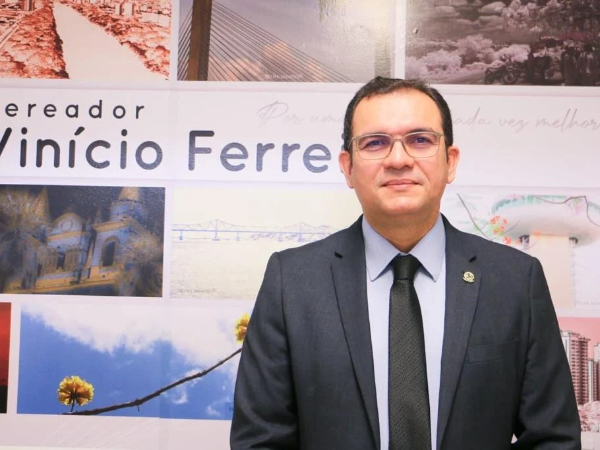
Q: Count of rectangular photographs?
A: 9